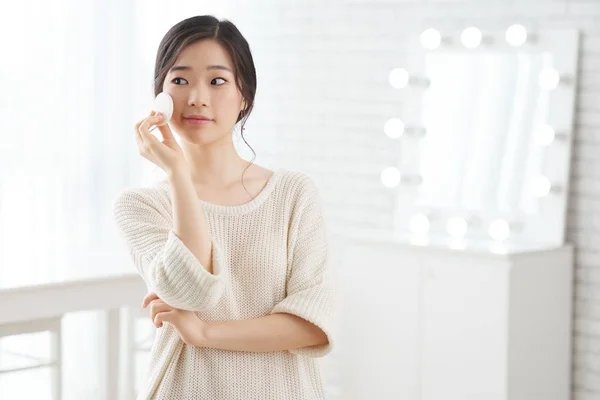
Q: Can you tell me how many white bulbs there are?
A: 12